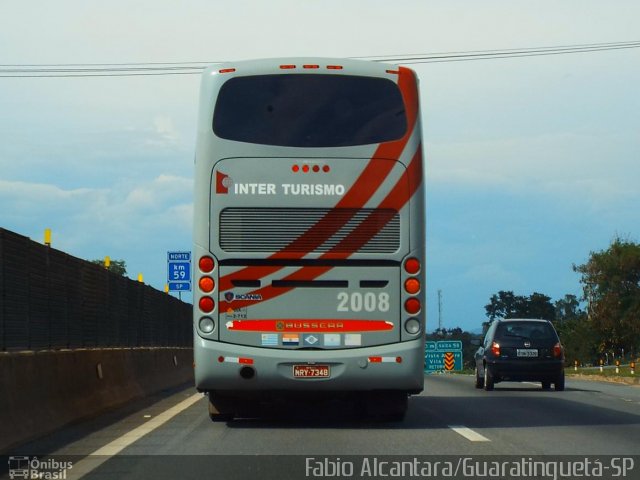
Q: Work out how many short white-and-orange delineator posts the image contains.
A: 4